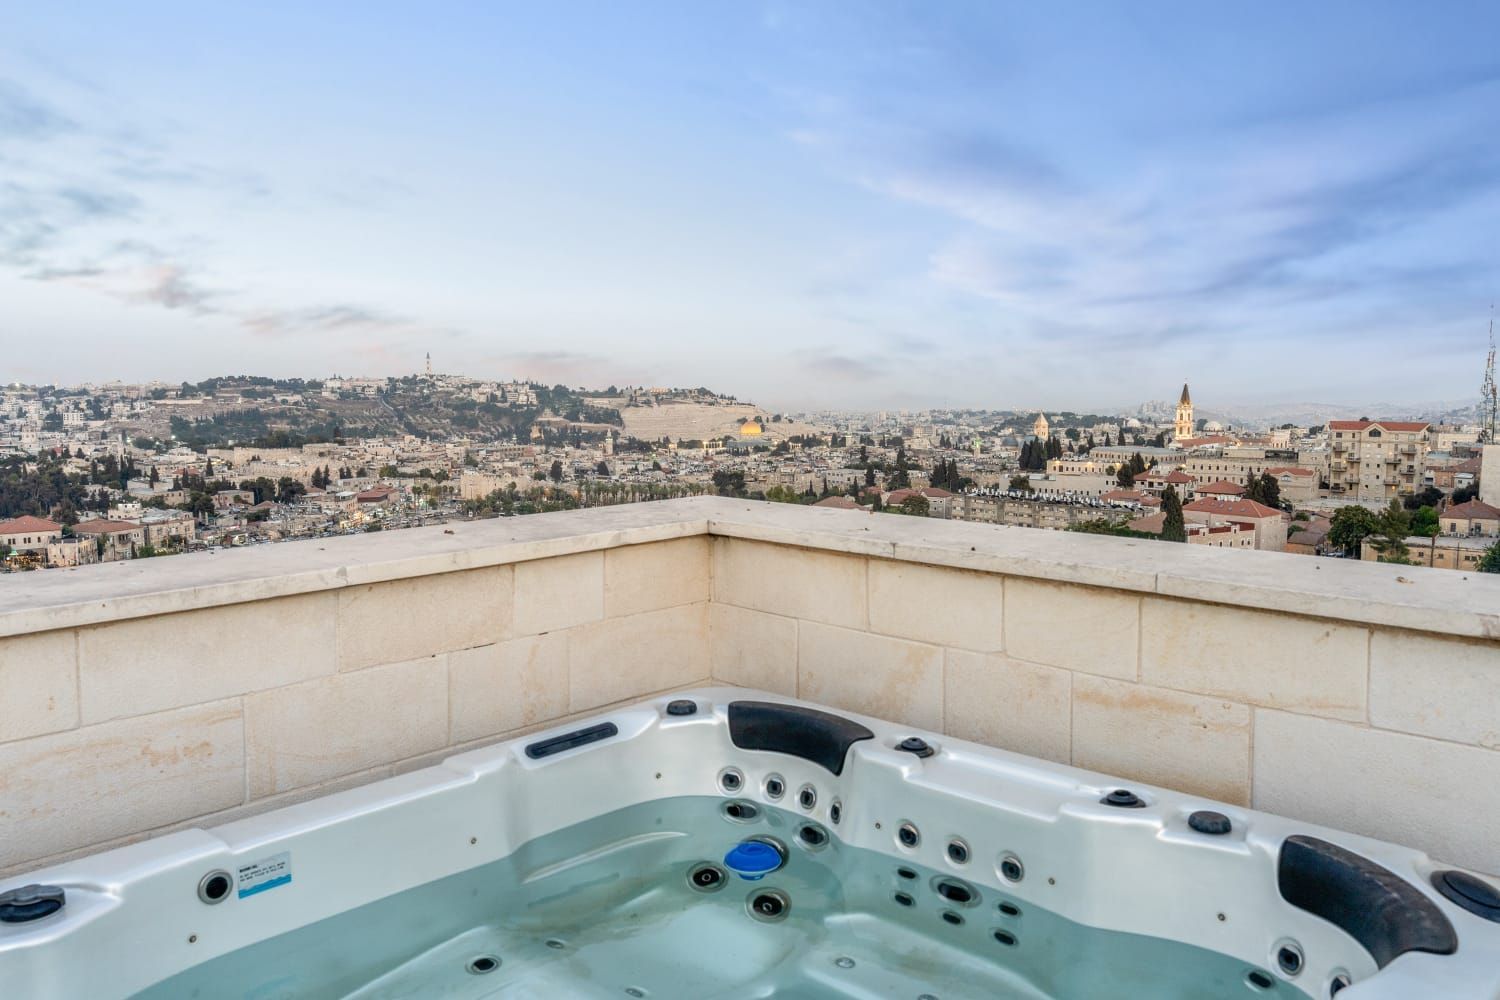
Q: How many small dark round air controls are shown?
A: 4